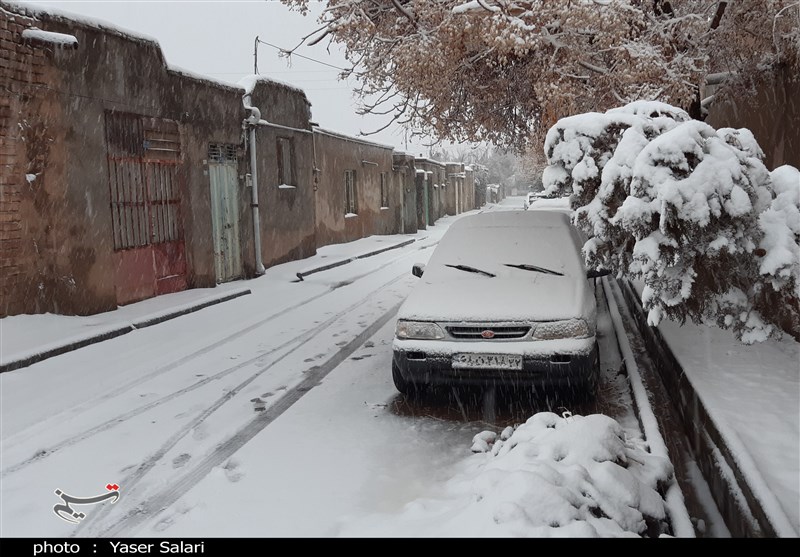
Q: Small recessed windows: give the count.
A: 3